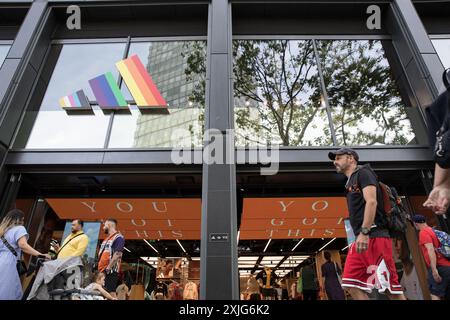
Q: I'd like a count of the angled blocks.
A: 3